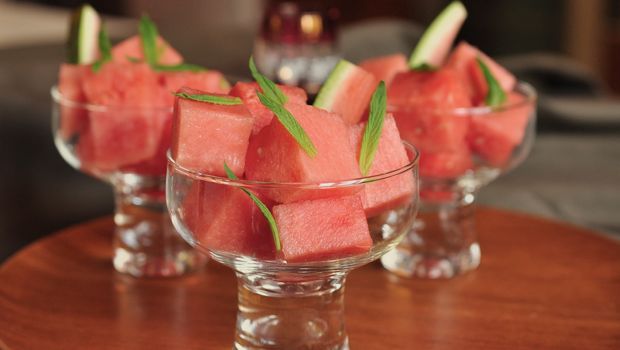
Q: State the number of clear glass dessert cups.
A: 3